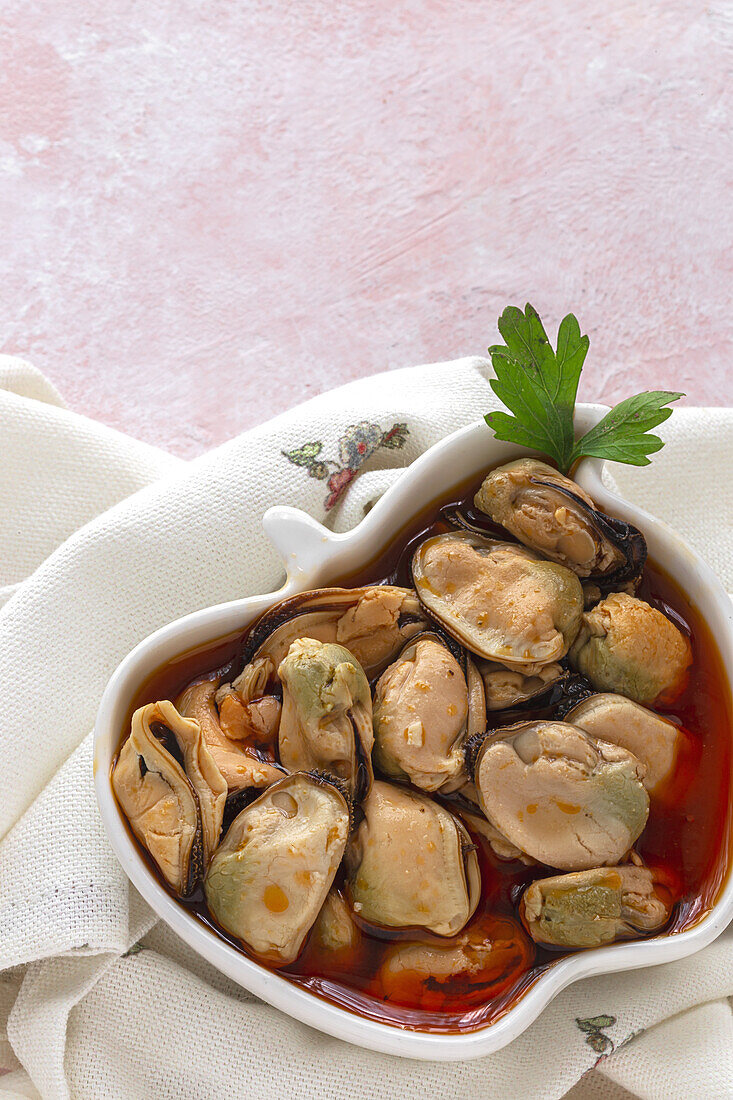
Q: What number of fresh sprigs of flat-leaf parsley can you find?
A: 1